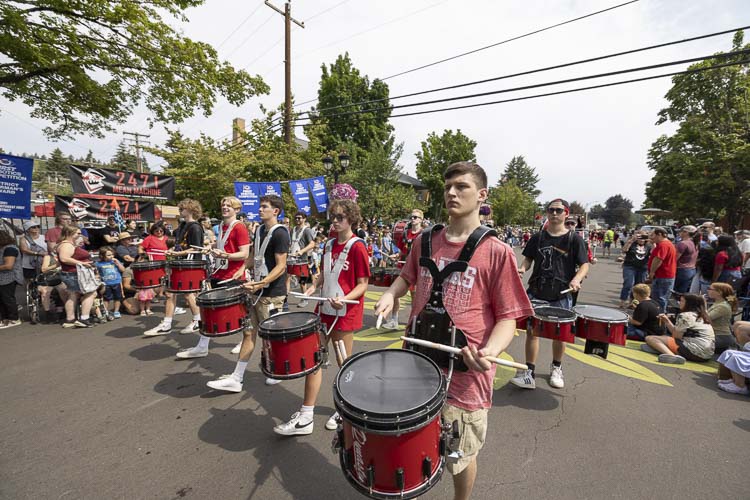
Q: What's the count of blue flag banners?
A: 5